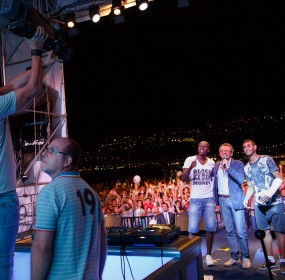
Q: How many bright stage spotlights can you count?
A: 4